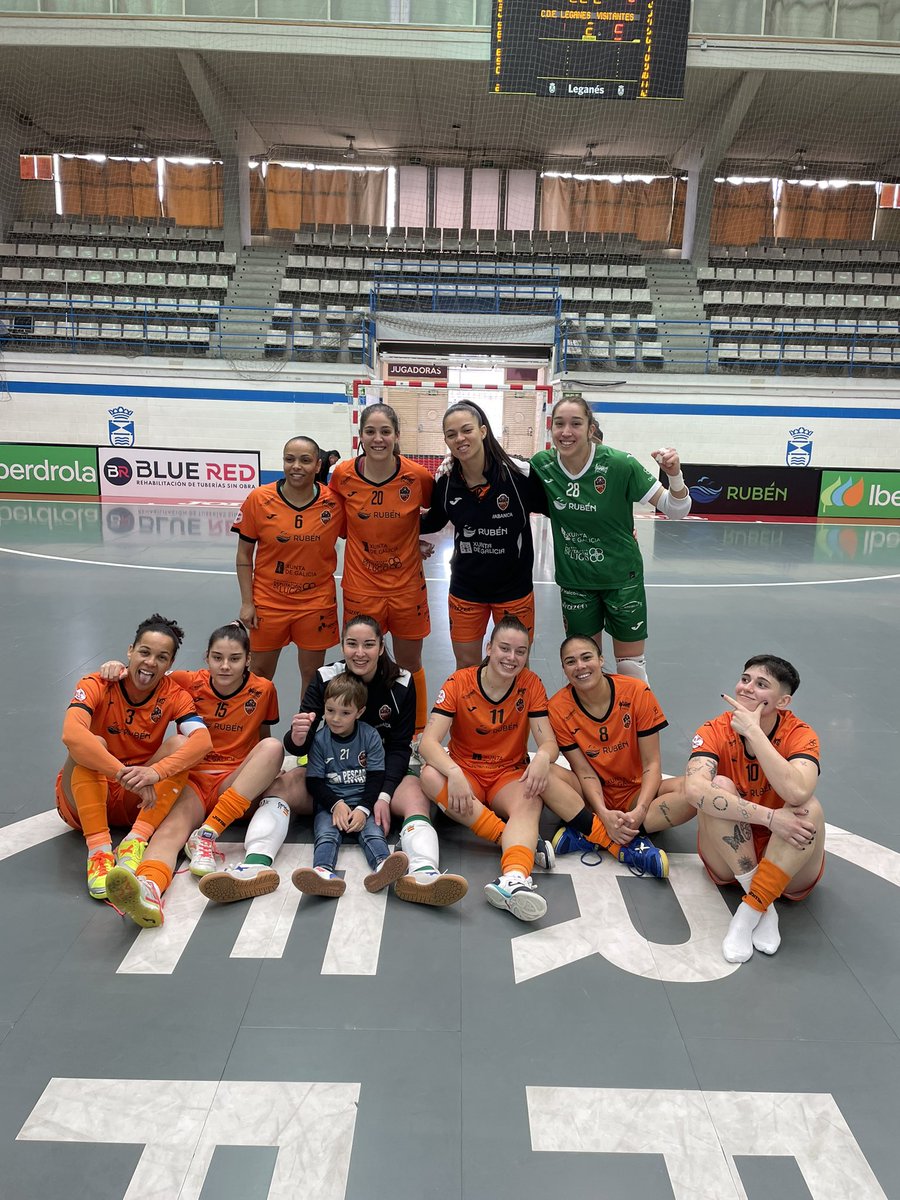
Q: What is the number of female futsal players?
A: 10